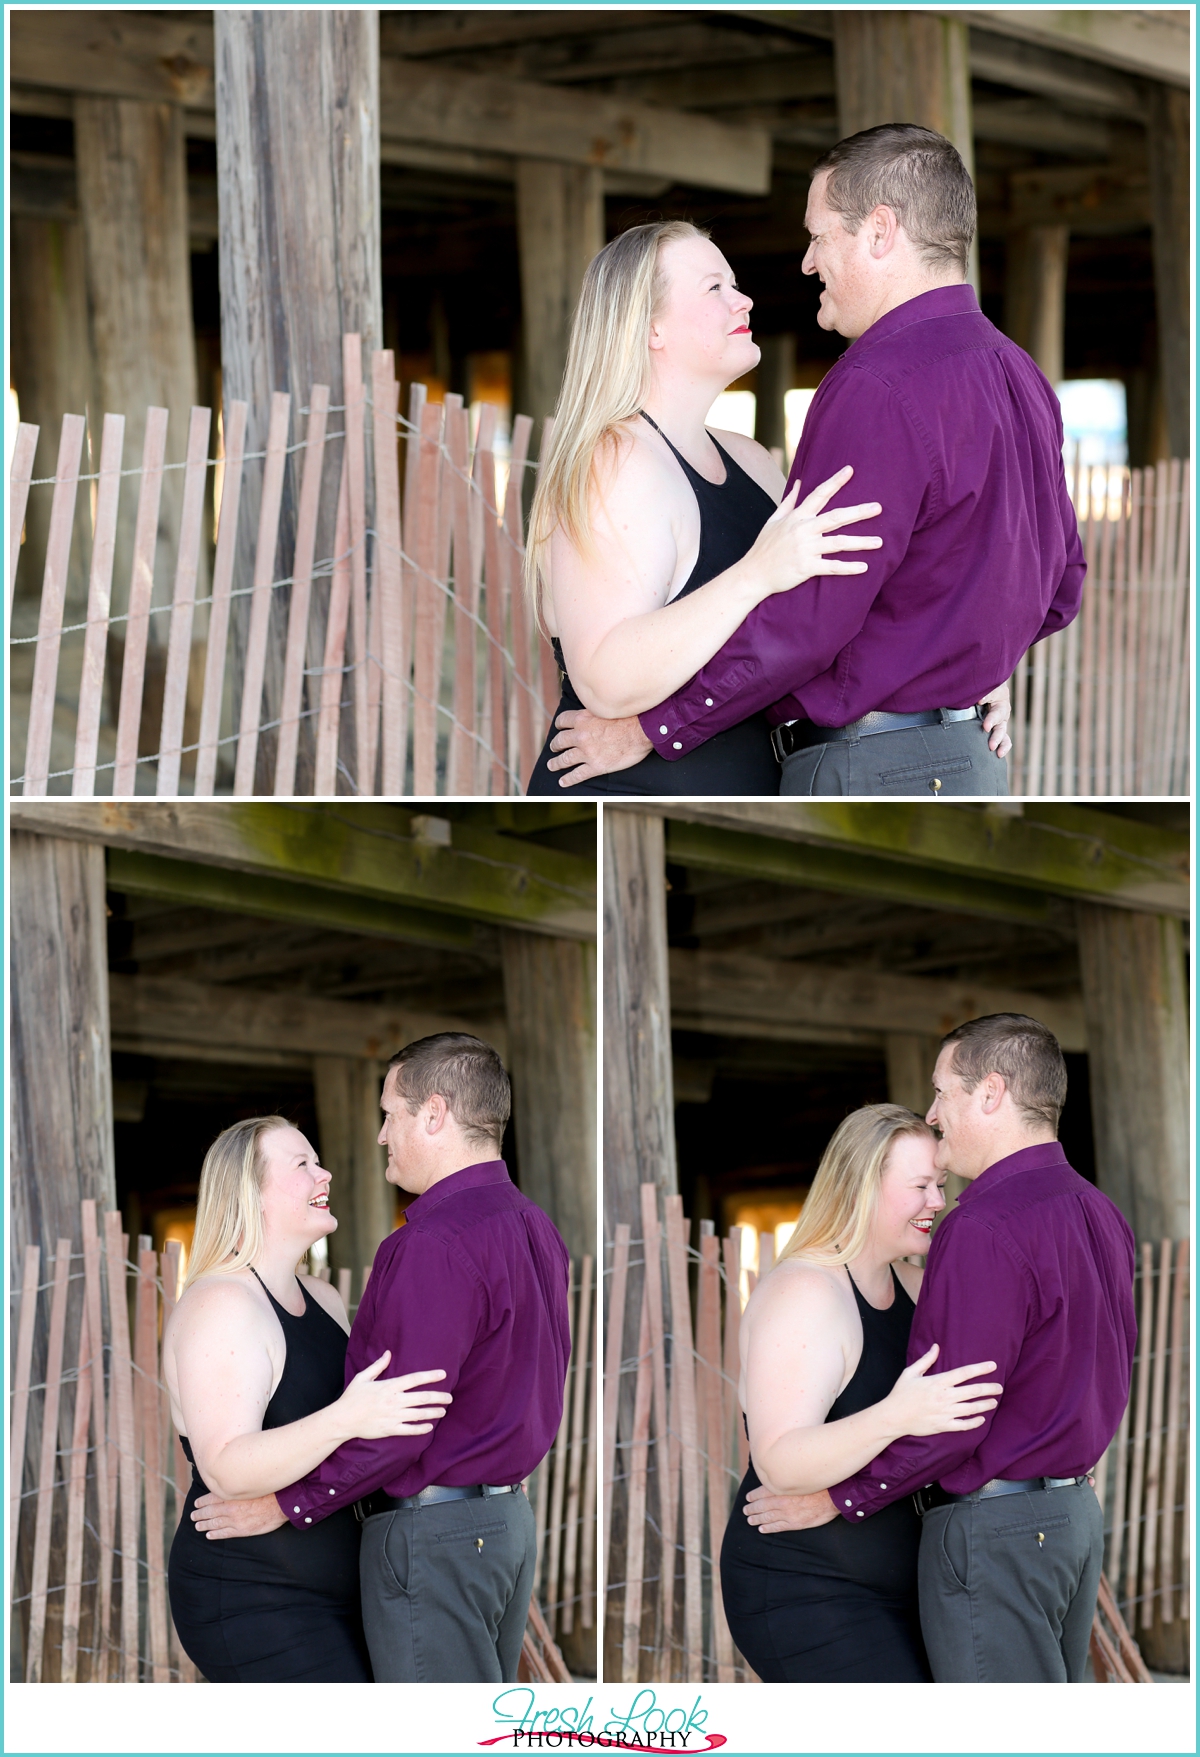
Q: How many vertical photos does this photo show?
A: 2